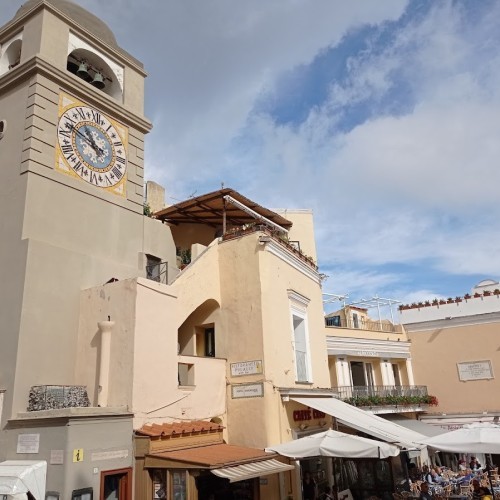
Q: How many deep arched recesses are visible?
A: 3